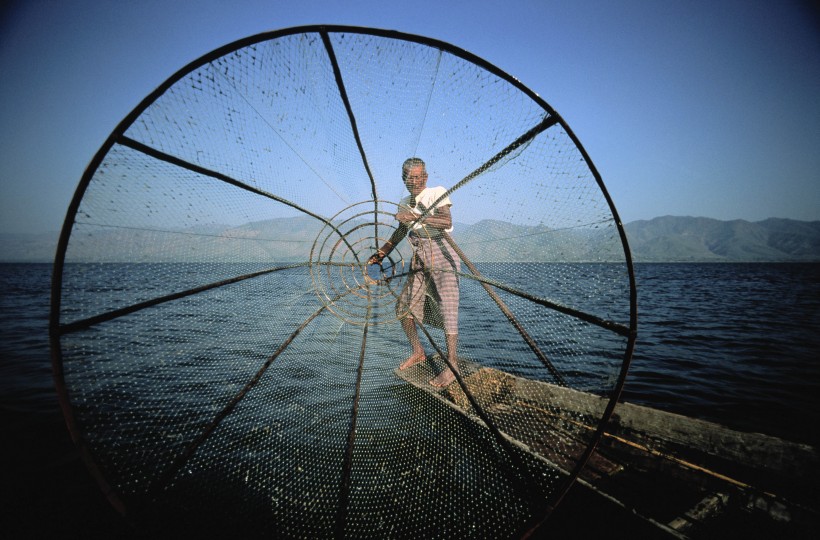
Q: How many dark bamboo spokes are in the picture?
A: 8